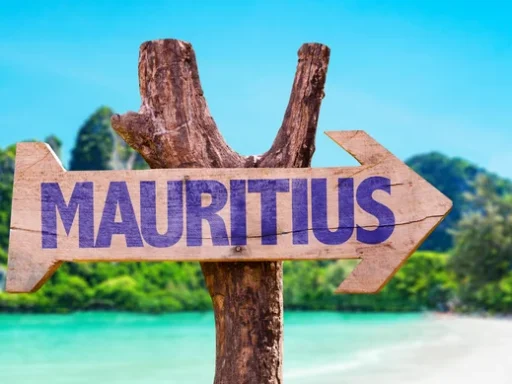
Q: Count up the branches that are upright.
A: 2